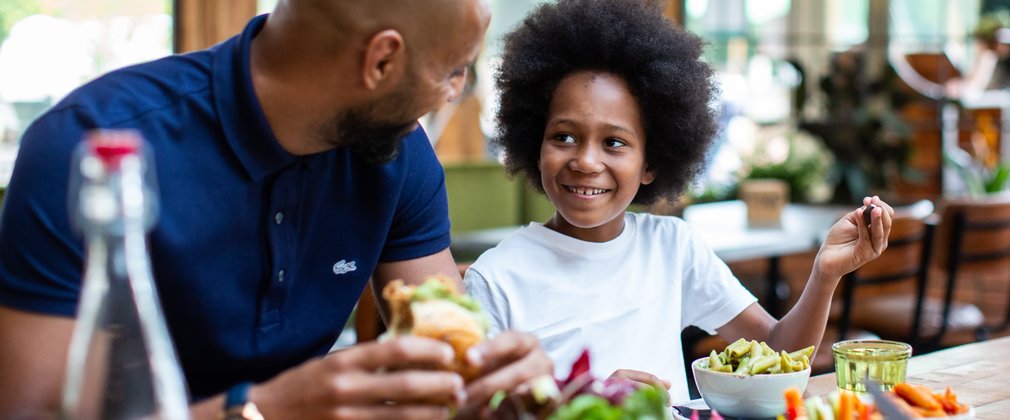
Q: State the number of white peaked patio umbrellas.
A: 0